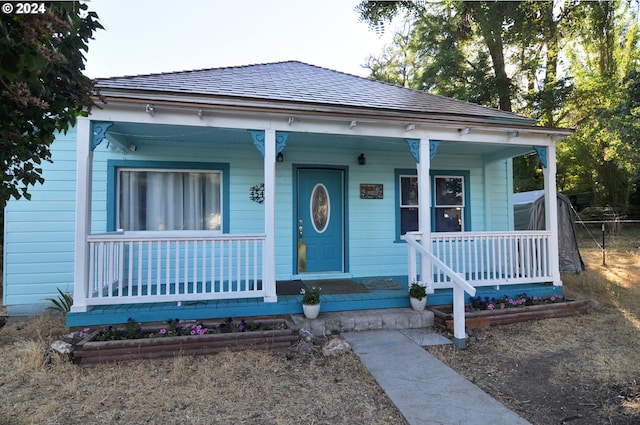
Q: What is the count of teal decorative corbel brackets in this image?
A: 6